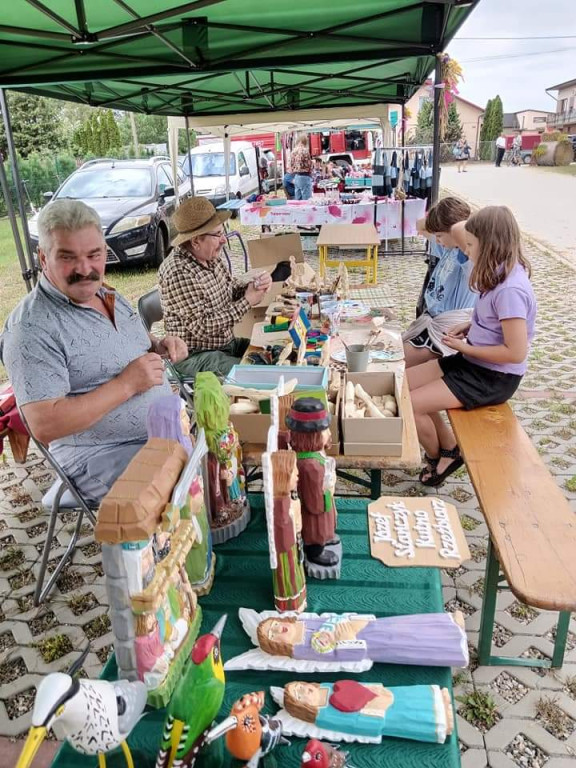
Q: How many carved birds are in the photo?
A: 4